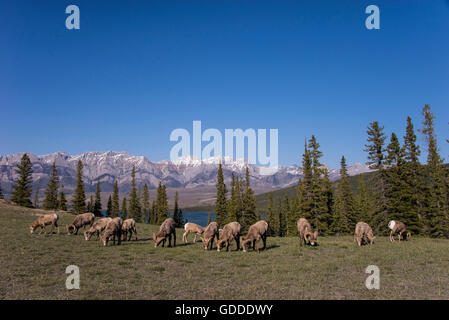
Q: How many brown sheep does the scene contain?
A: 13